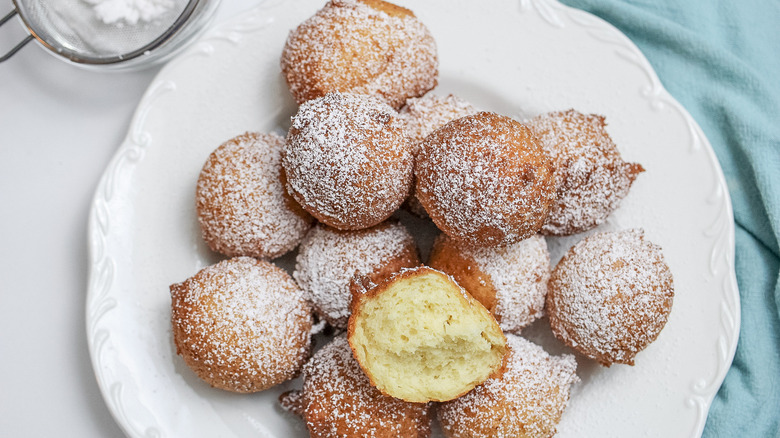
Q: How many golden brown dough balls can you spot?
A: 13